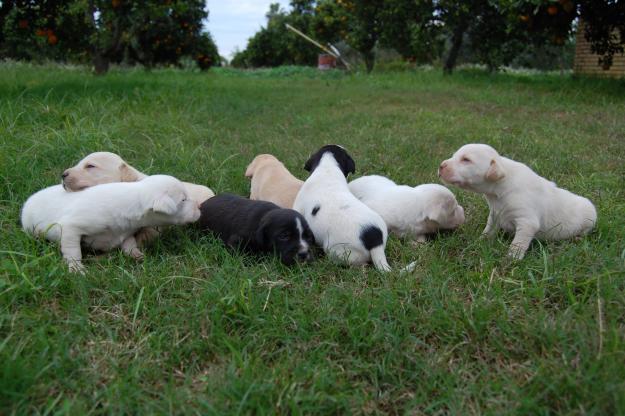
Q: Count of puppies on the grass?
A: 7